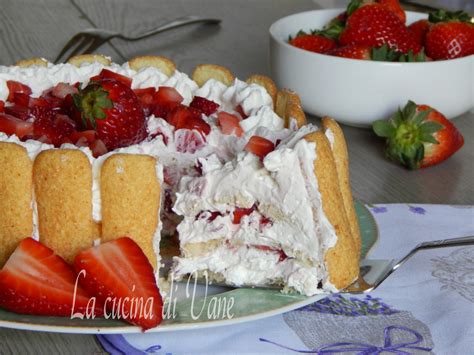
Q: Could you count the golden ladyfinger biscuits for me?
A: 12